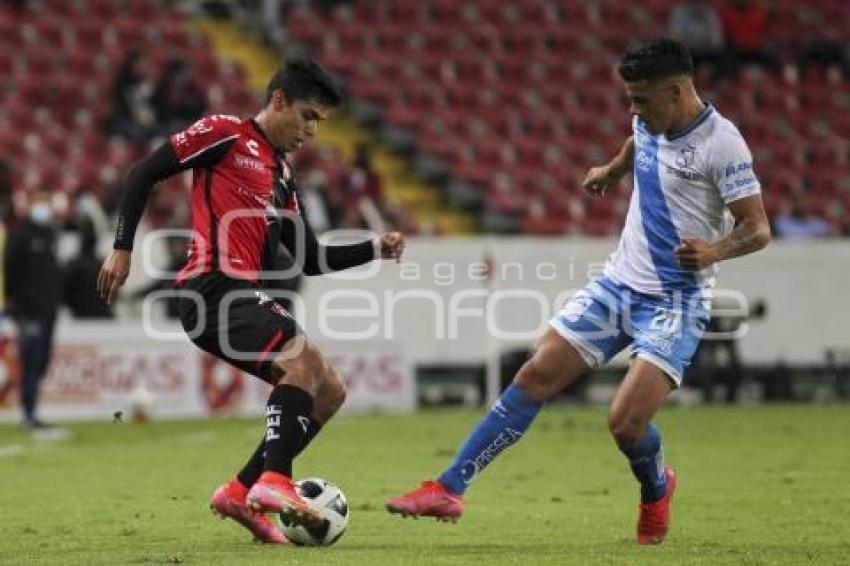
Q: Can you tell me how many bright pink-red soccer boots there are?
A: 4